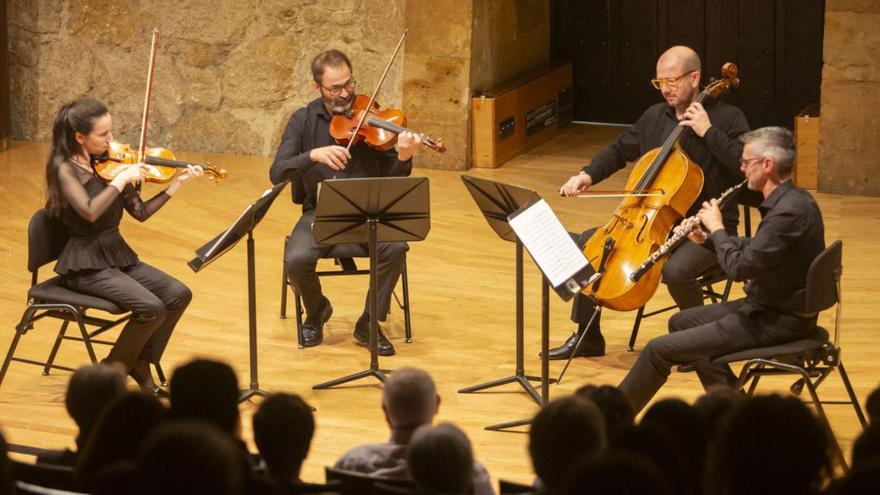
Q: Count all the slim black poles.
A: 4